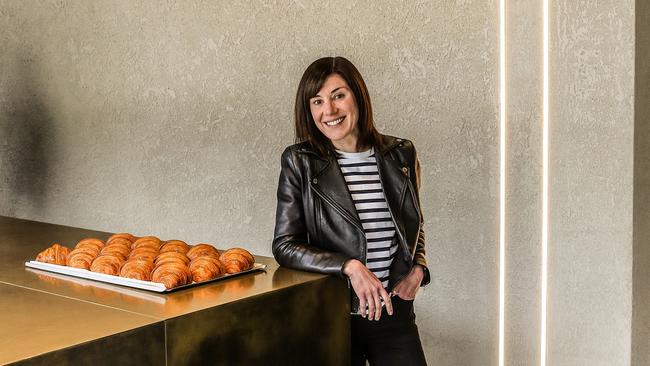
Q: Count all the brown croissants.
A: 15